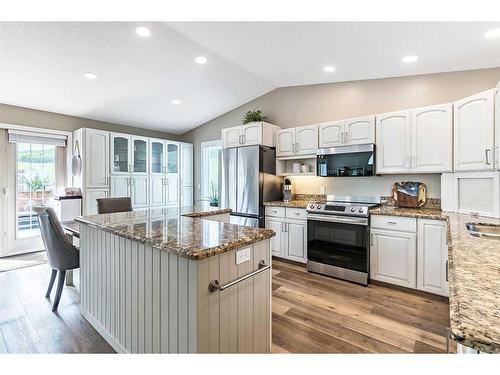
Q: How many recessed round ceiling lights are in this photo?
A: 7